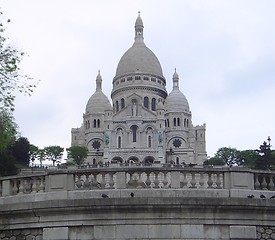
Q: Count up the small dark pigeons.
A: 5